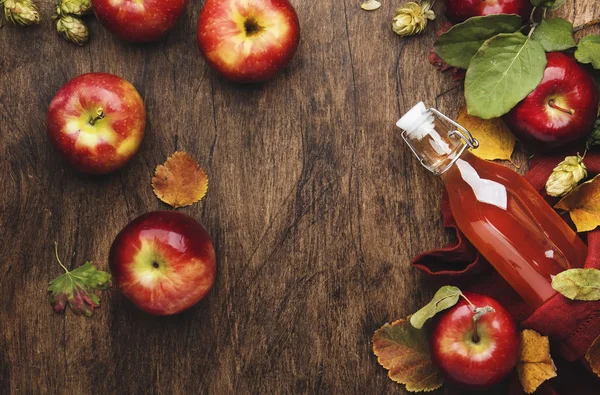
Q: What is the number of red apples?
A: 7